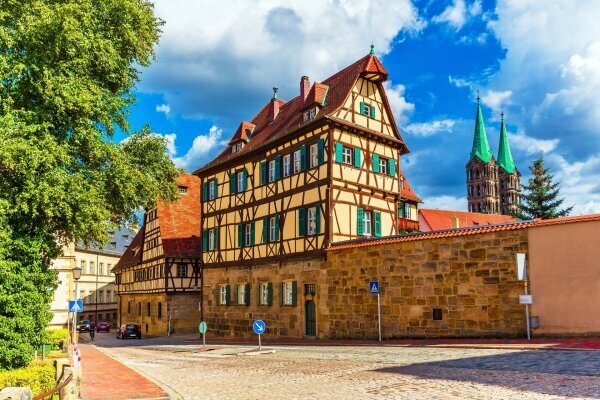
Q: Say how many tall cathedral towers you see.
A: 2